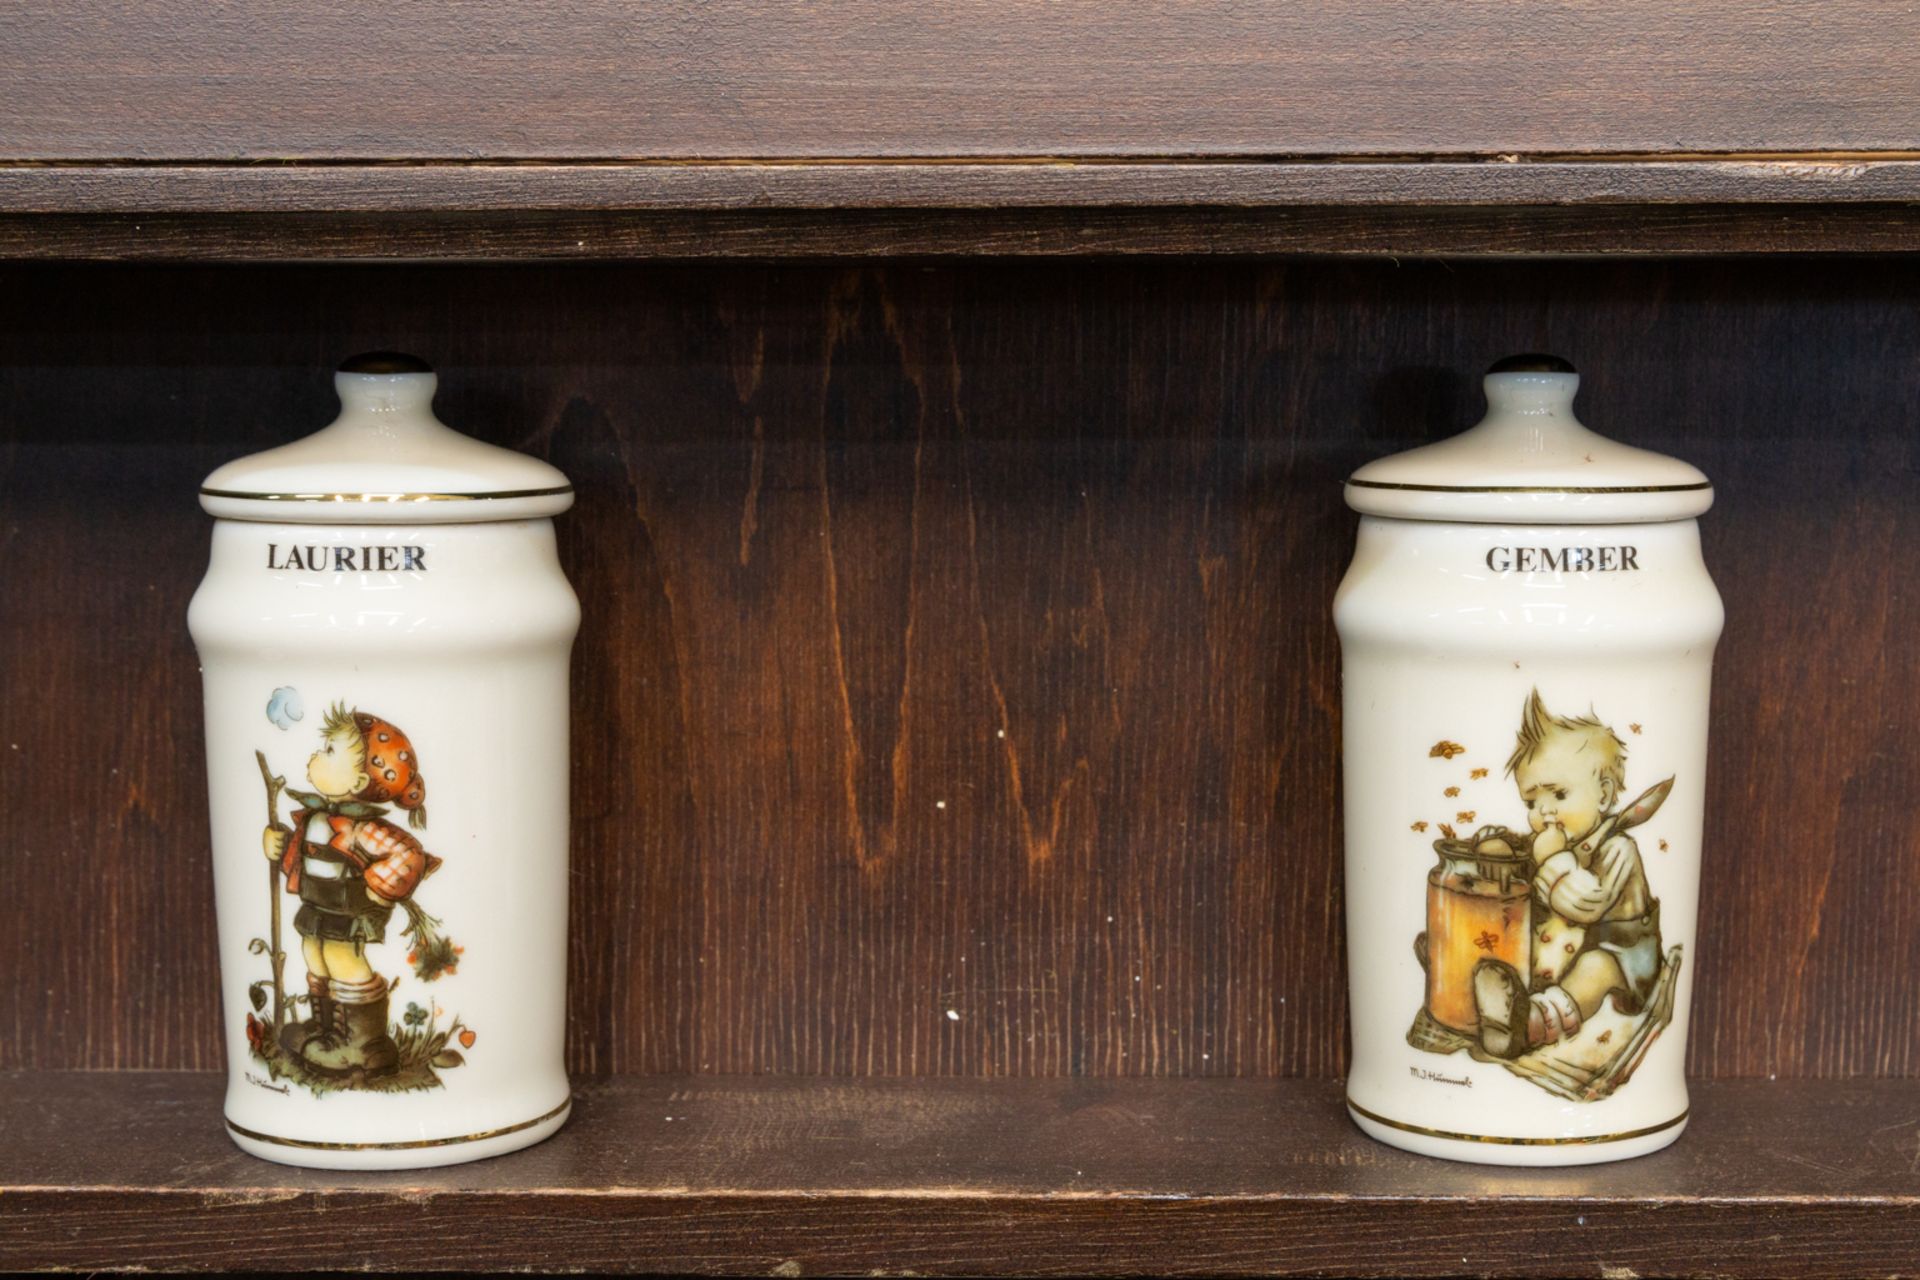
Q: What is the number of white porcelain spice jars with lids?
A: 2